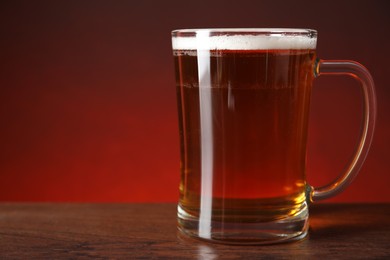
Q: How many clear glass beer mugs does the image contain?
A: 1